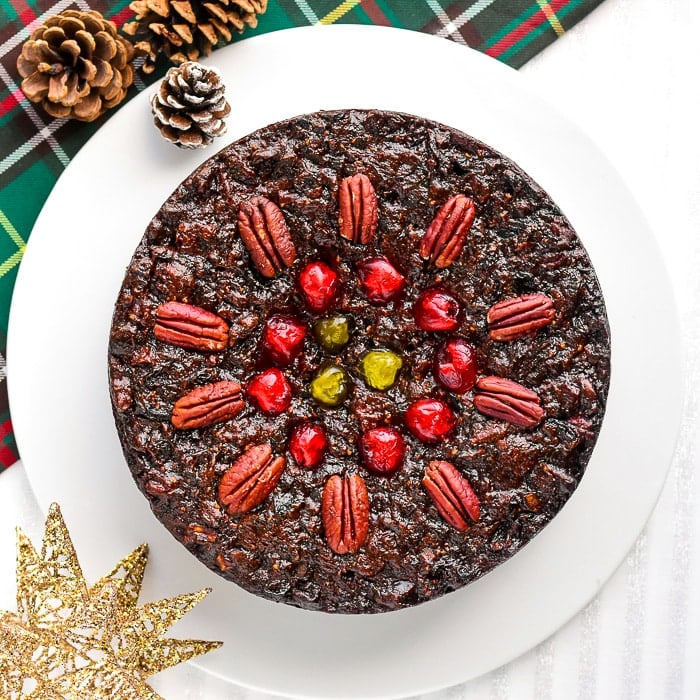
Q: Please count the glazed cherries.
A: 12